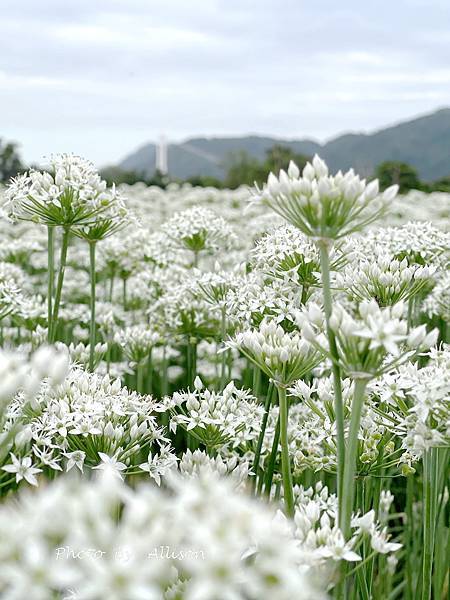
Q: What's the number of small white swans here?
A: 0